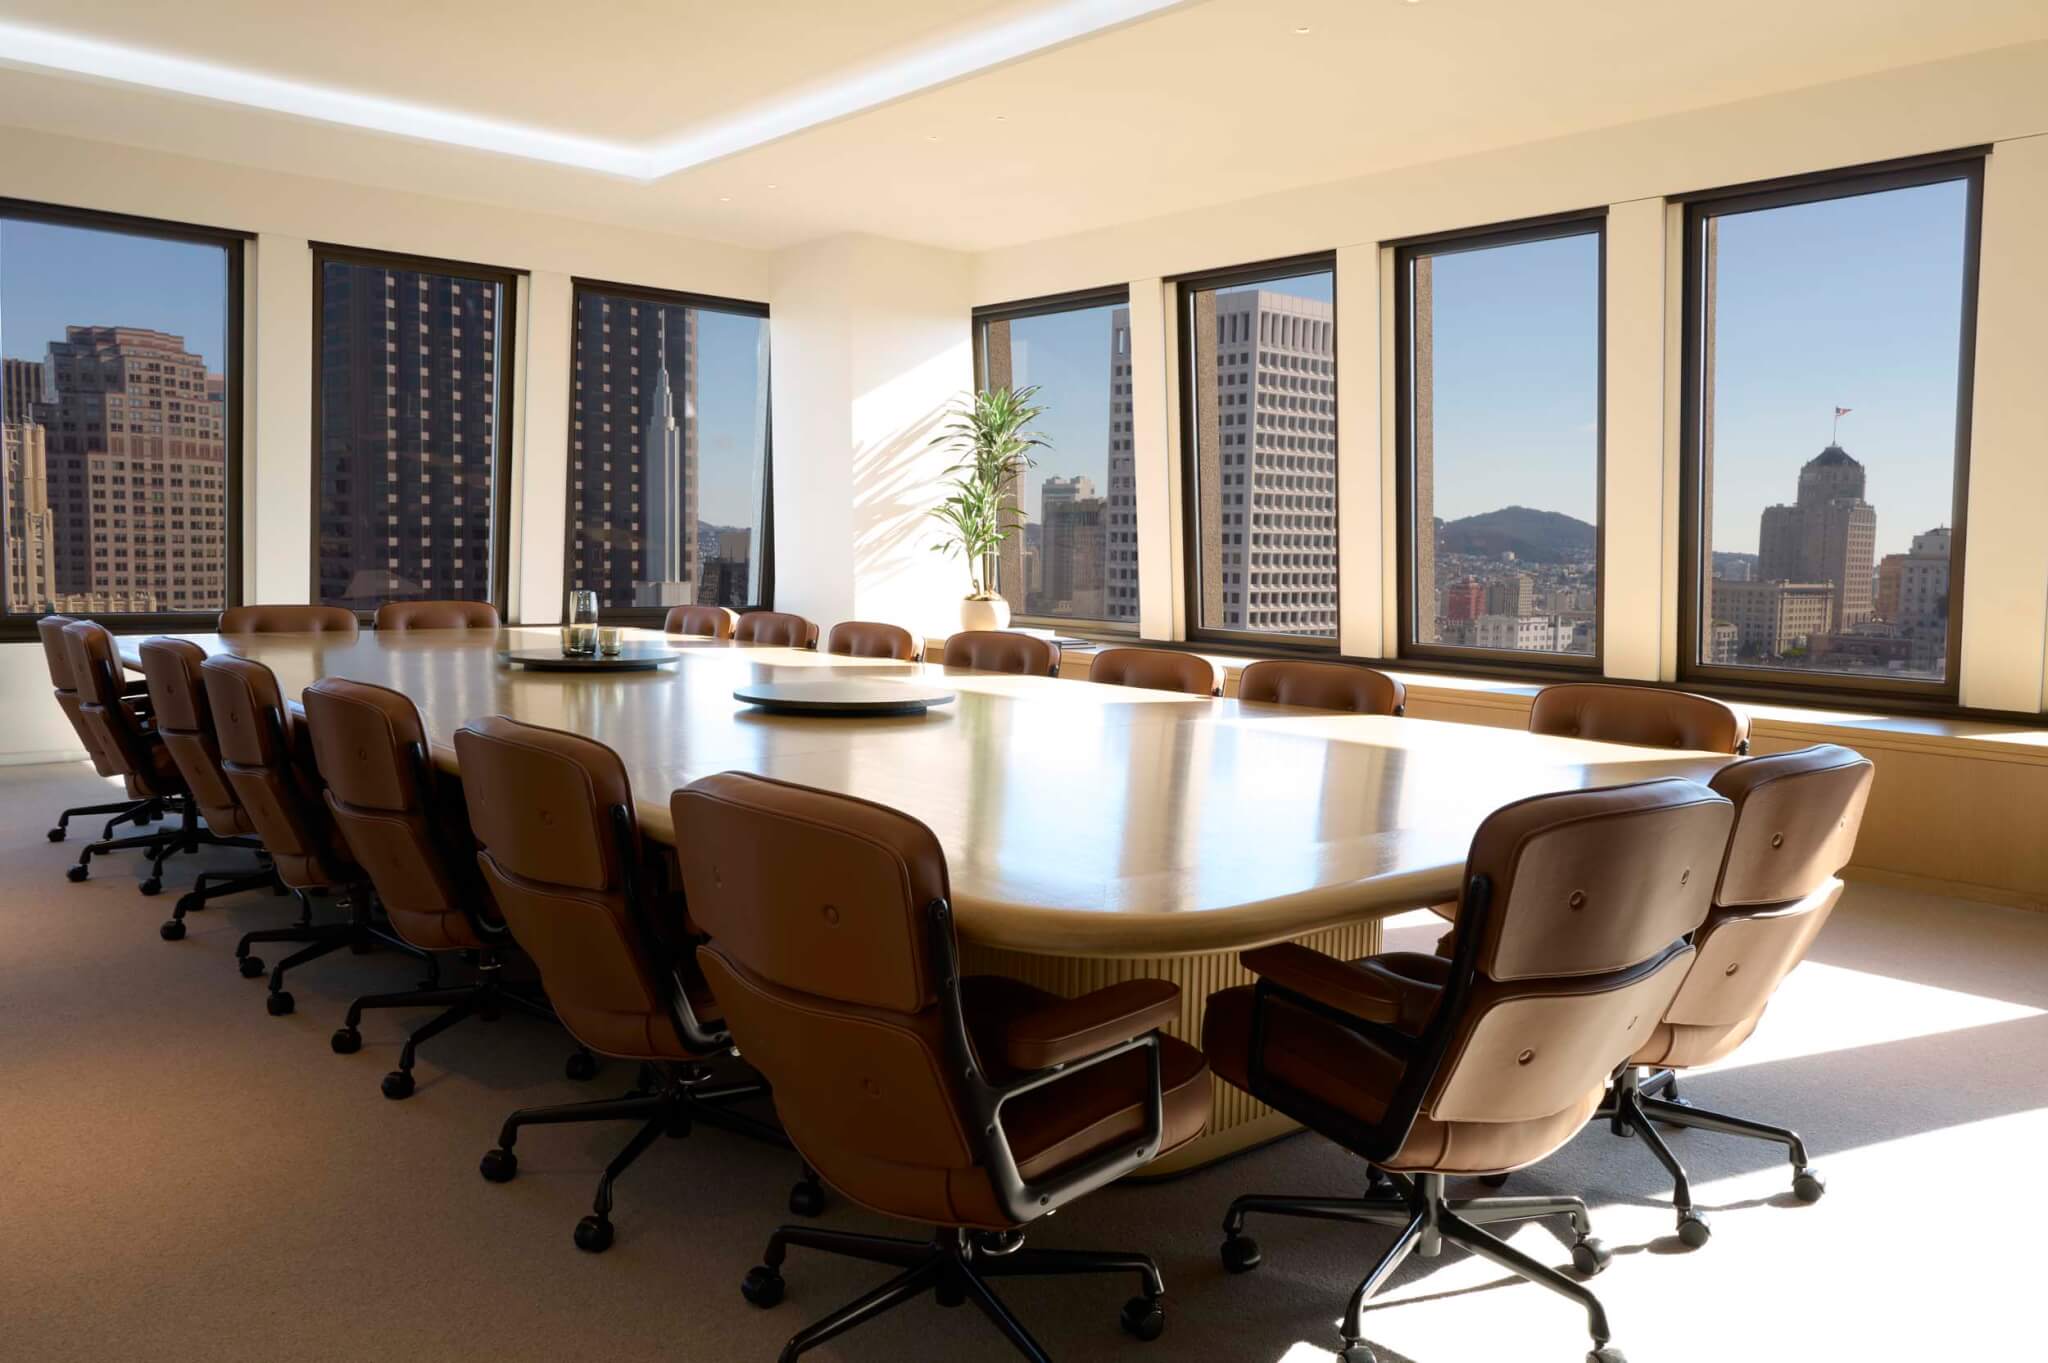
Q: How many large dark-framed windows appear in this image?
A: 7